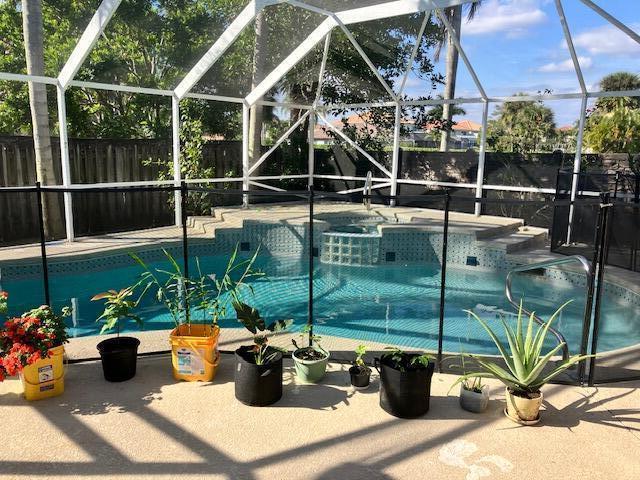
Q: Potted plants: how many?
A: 9